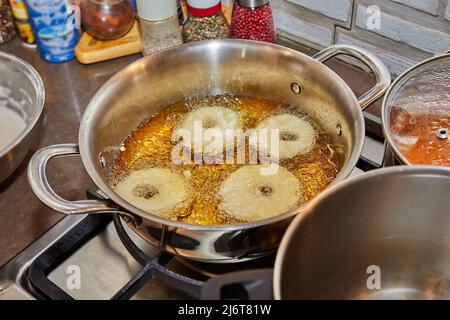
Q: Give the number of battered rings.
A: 4